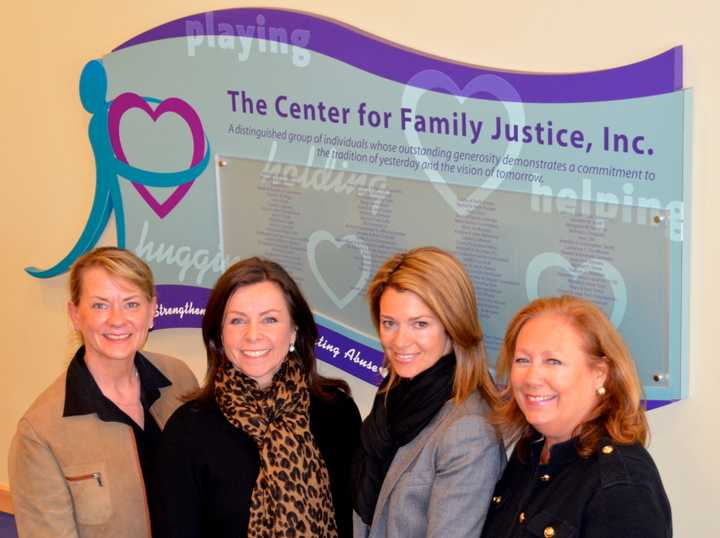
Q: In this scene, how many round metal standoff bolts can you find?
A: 3